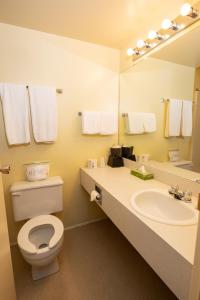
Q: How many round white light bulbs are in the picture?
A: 5